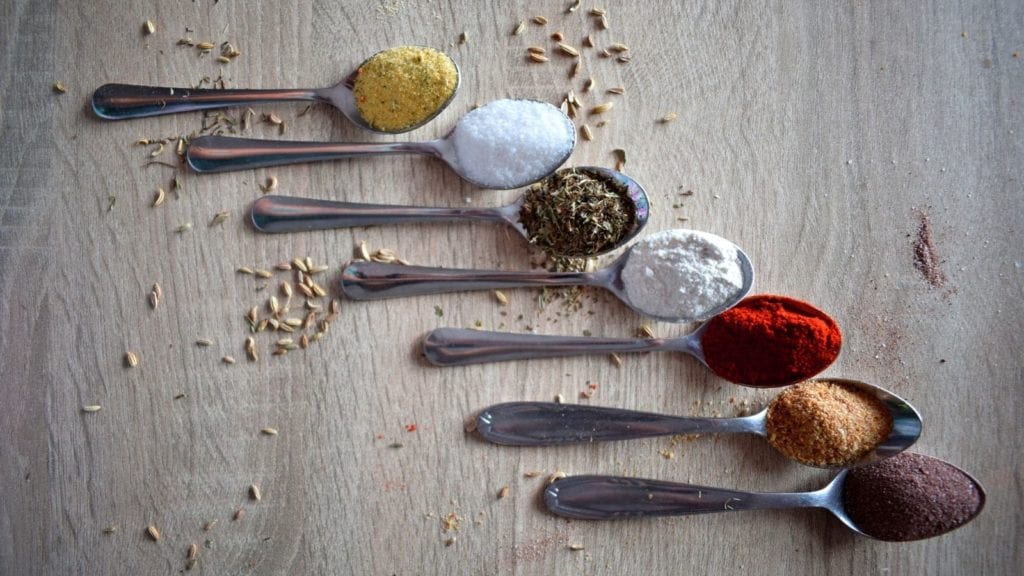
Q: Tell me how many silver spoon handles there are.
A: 7